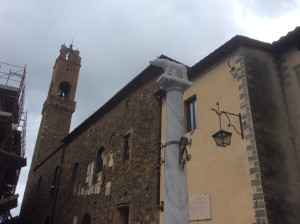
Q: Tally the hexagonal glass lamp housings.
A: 1